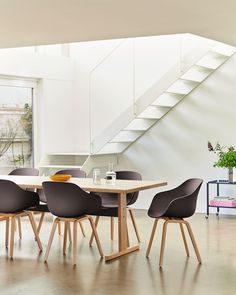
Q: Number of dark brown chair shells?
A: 6